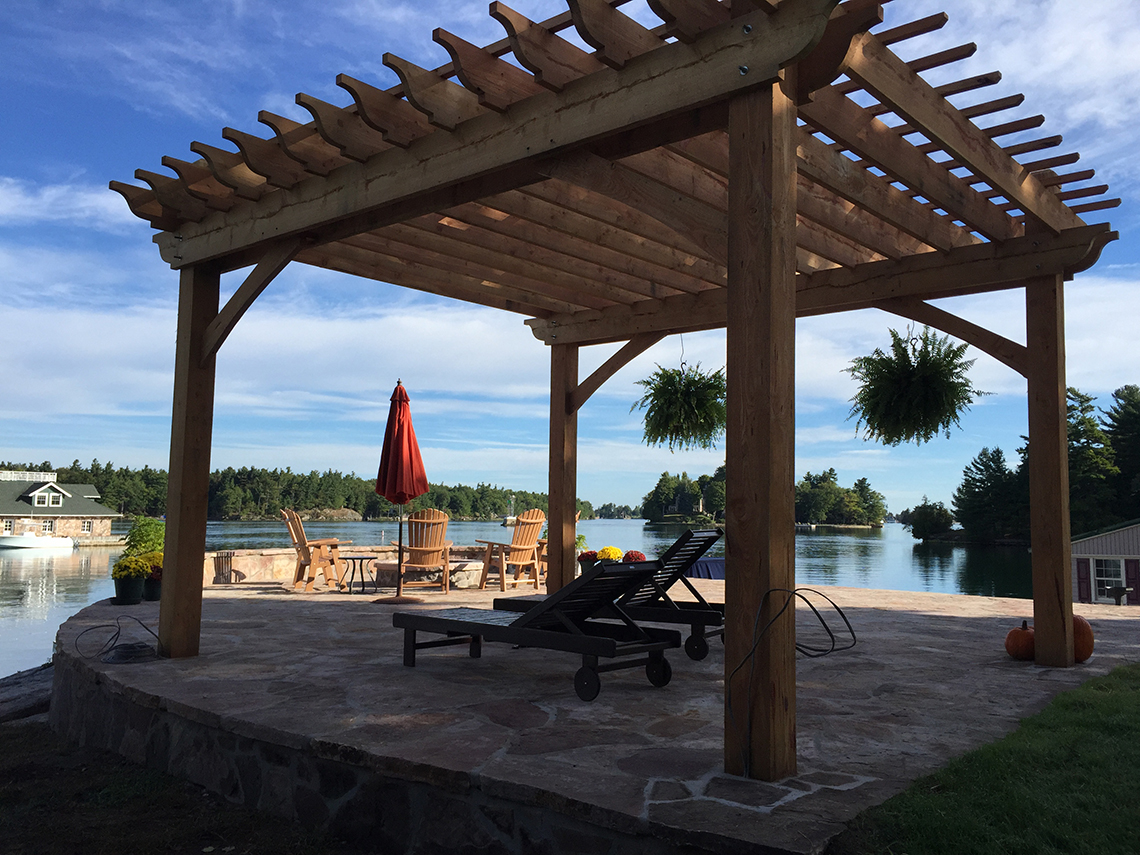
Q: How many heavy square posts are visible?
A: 4